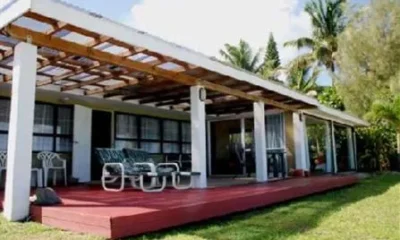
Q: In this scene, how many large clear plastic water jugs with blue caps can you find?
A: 0